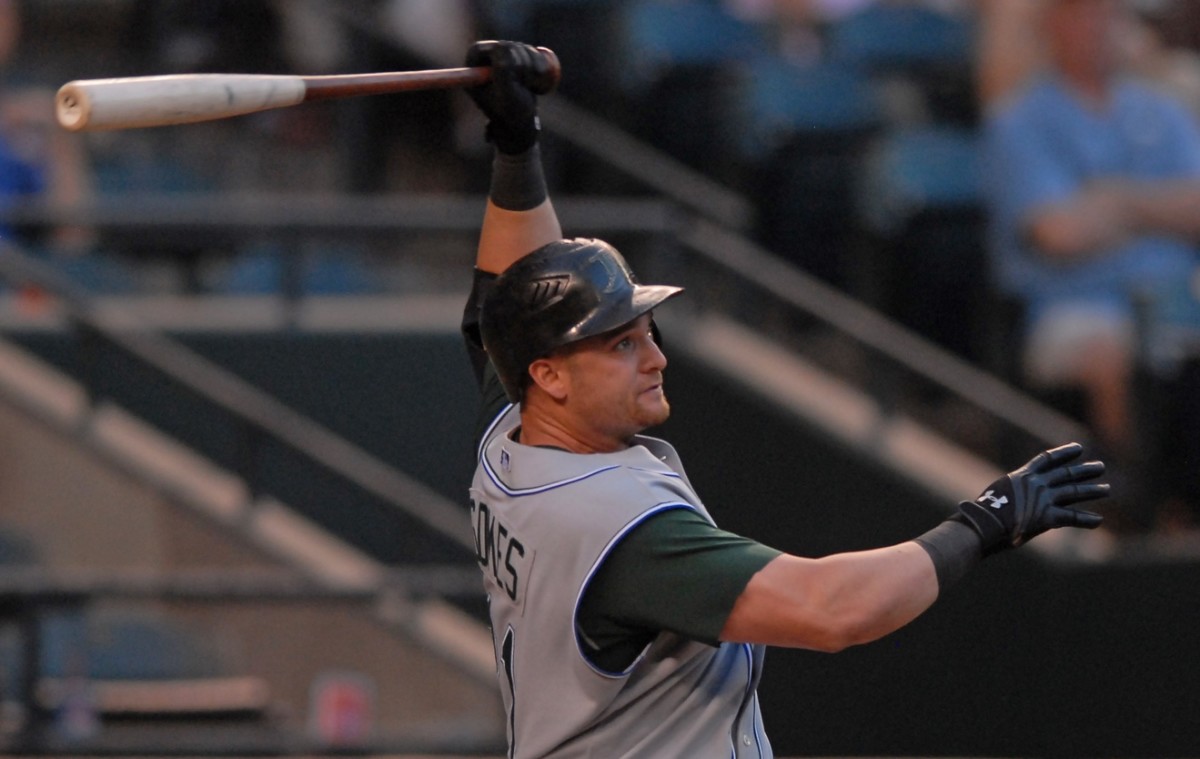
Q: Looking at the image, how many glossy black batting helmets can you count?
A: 1